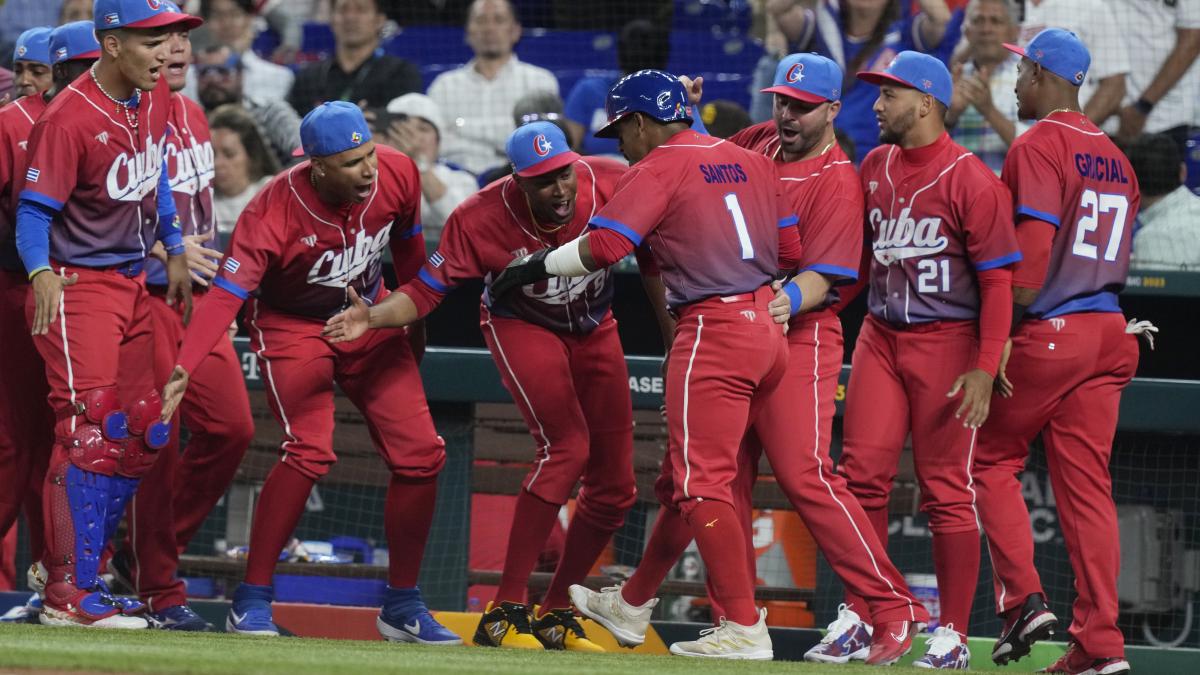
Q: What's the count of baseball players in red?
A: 10